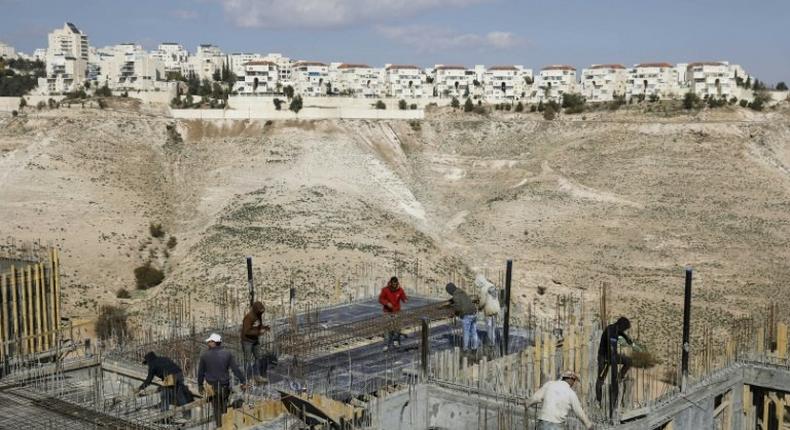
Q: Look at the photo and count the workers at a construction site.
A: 8